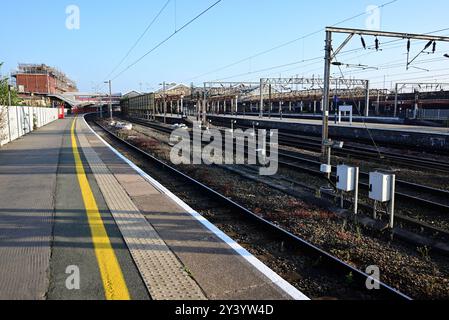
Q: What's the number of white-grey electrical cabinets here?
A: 2